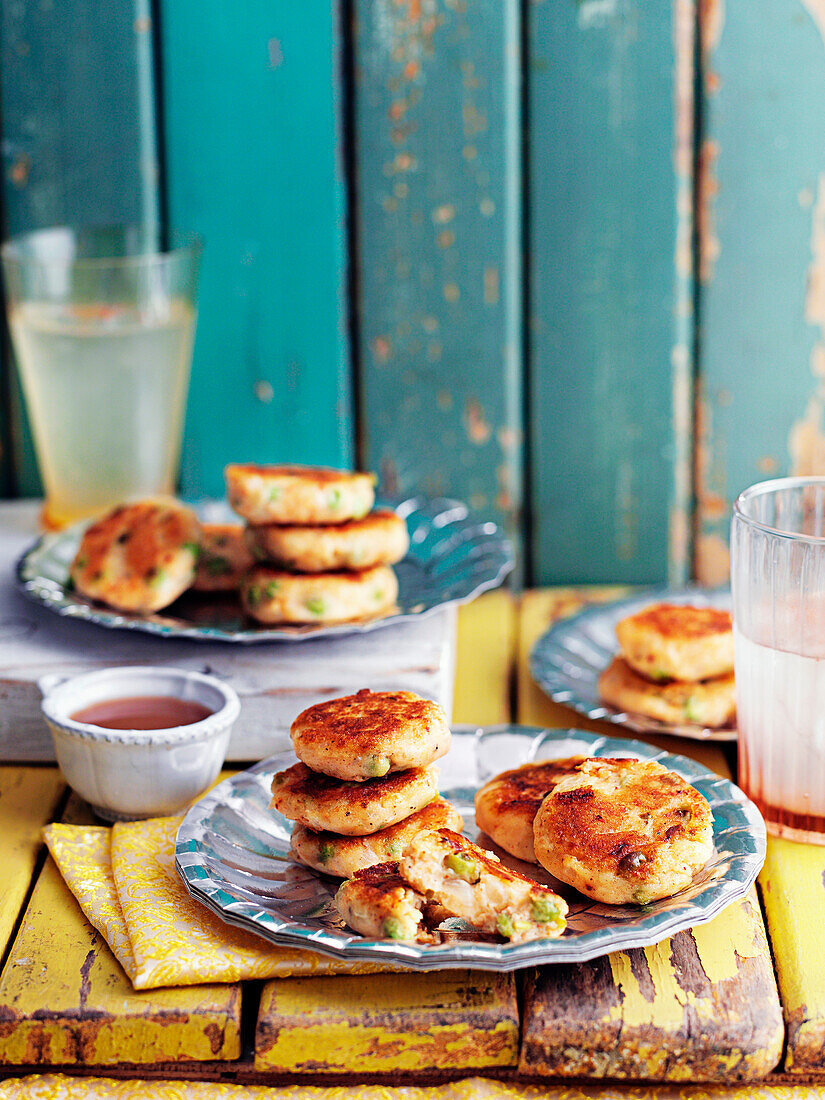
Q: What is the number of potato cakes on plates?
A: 13